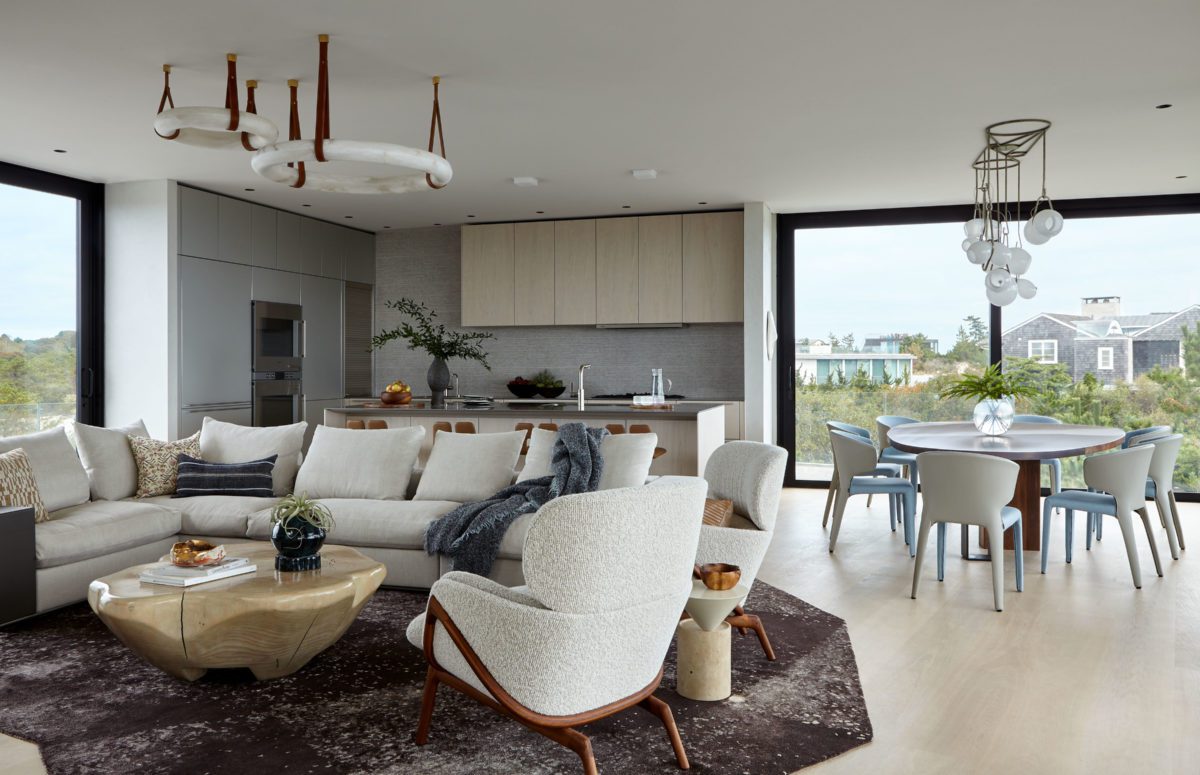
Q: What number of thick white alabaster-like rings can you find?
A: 2